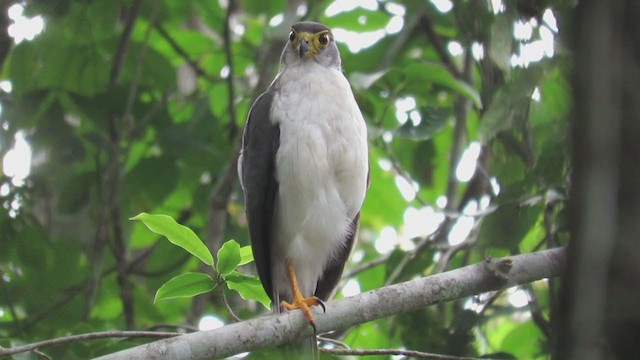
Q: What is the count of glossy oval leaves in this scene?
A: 5